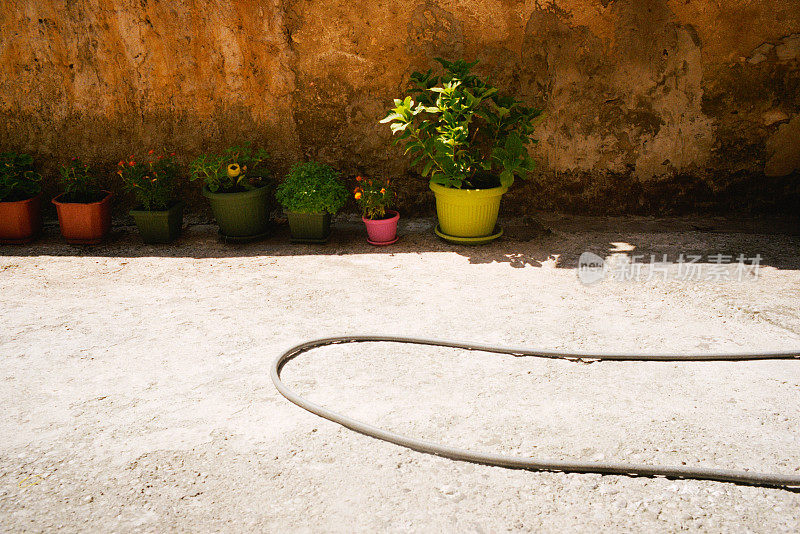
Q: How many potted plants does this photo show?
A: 7